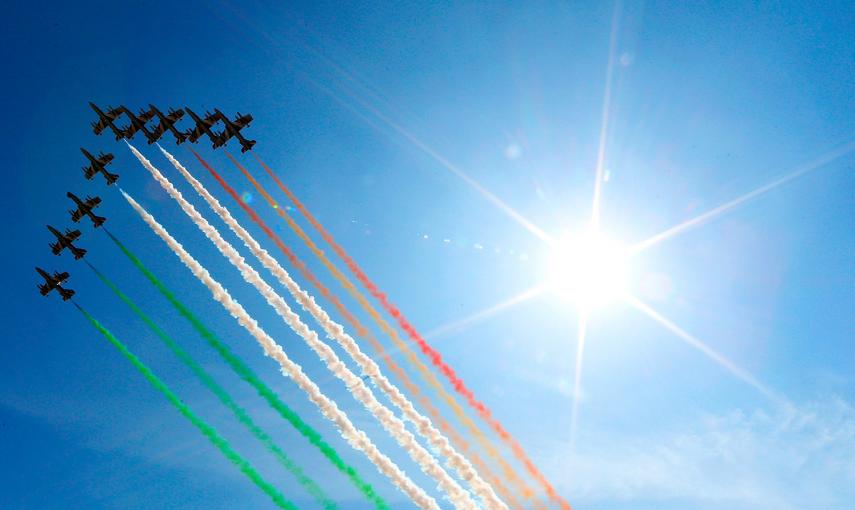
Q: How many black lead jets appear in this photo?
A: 9